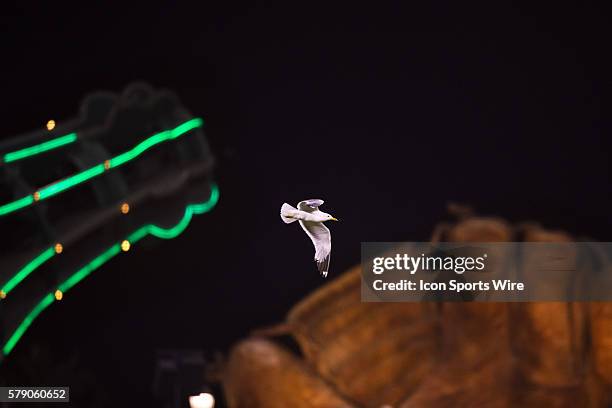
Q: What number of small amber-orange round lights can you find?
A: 8